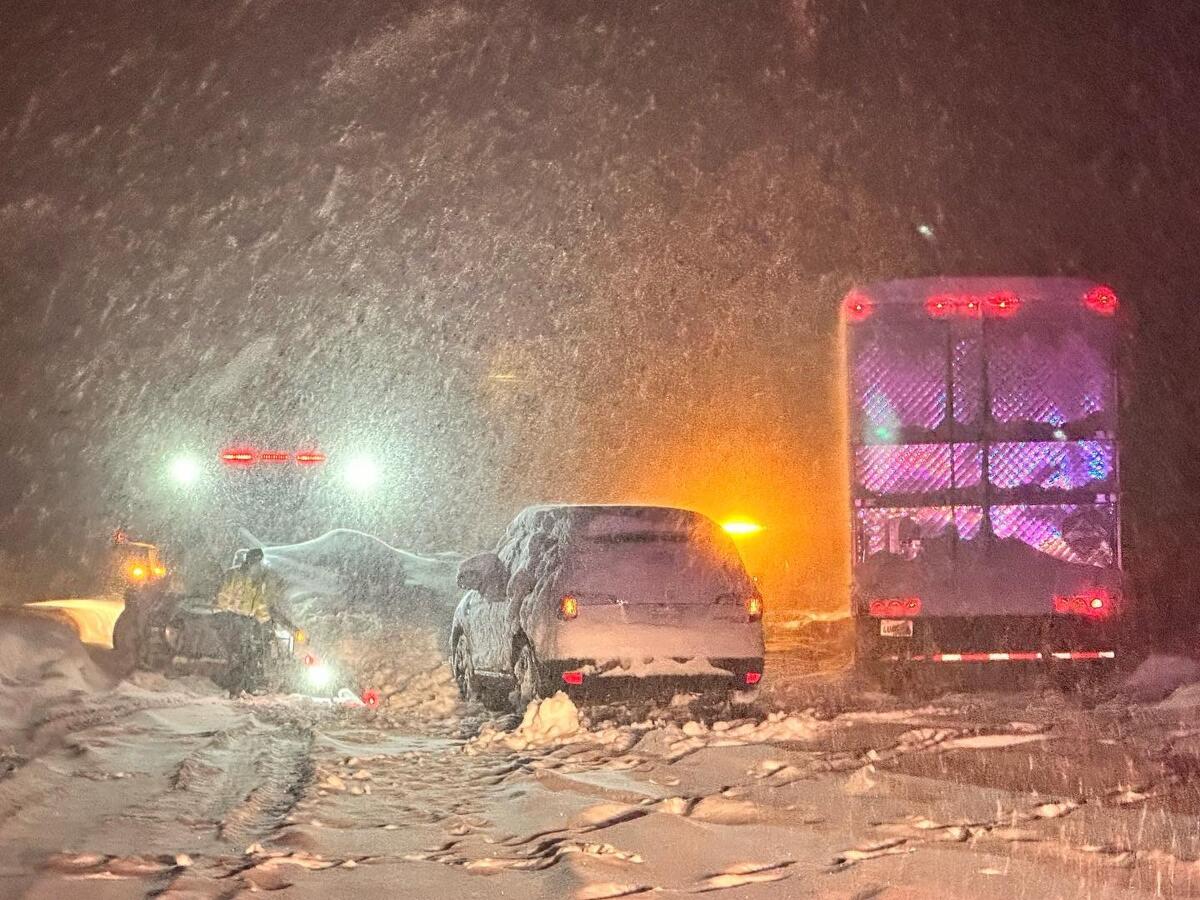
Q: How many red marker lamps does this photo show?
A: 5